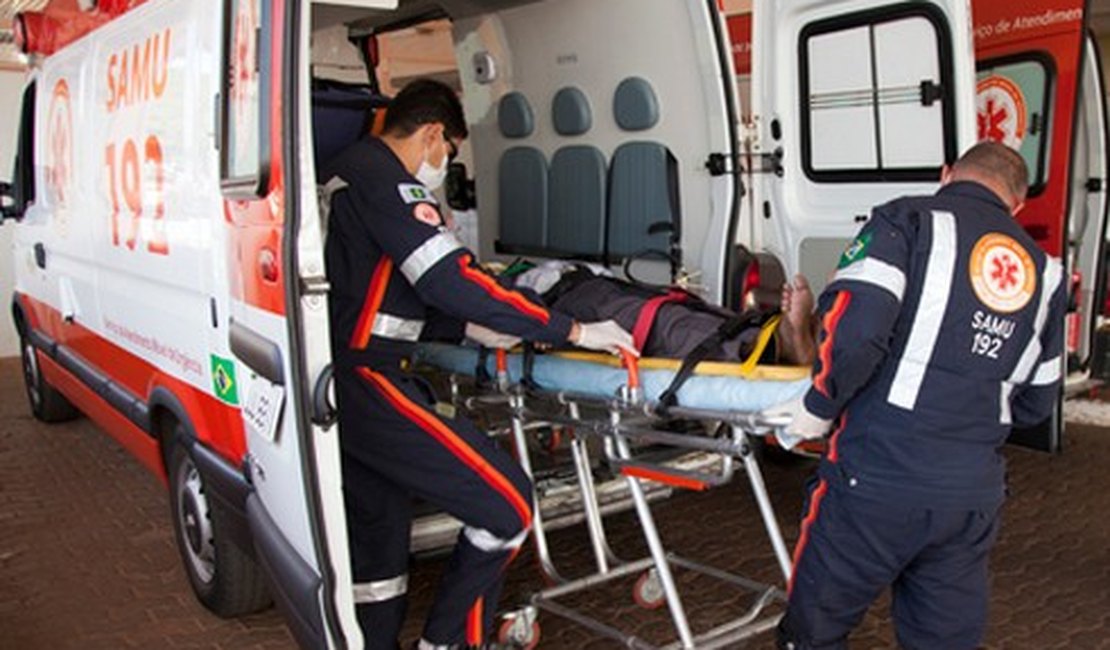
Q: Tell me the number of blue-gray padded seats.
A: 3